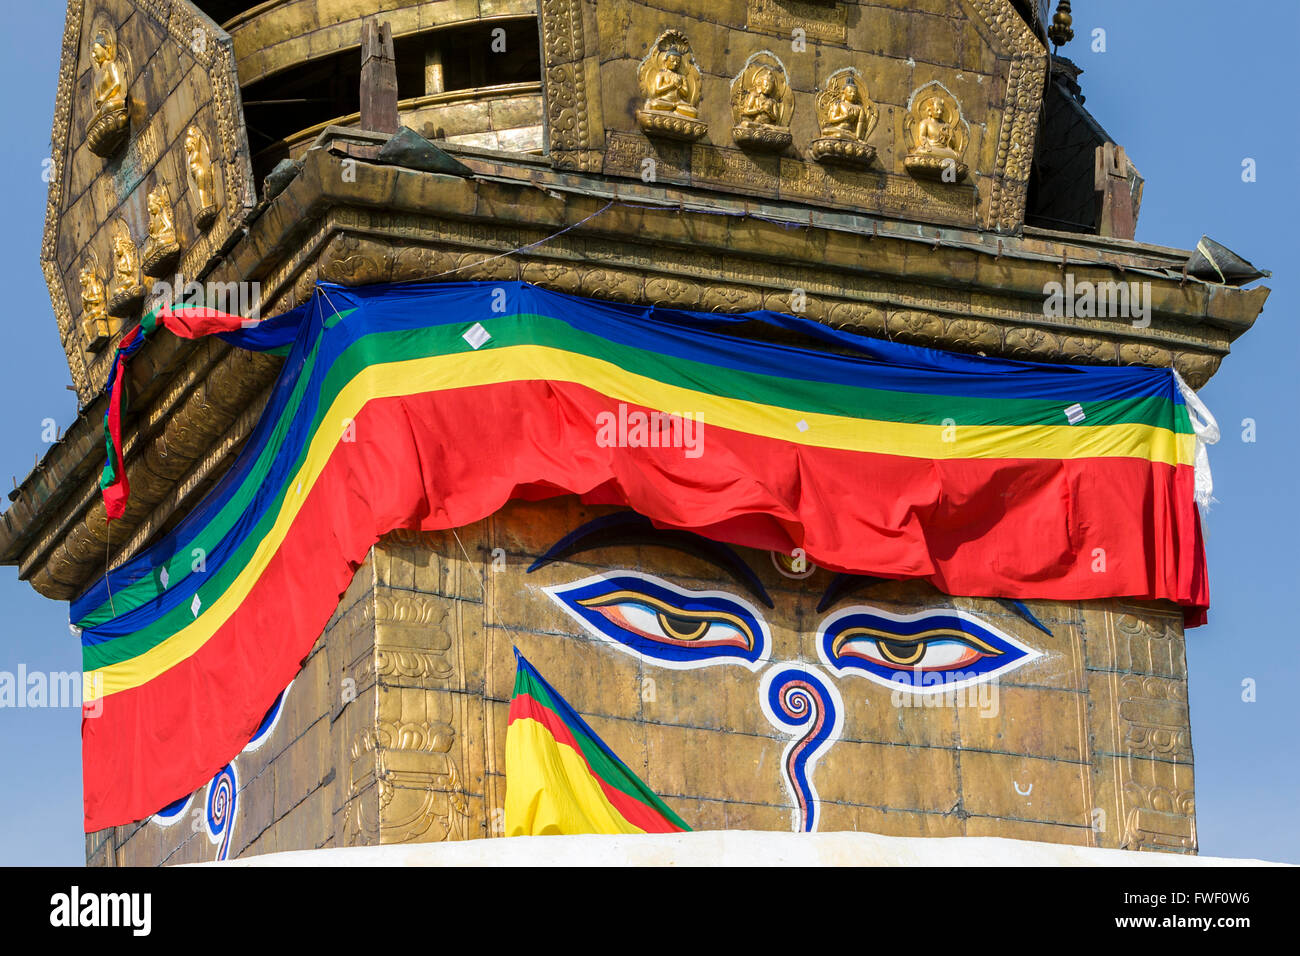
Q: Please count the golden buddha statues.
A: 9